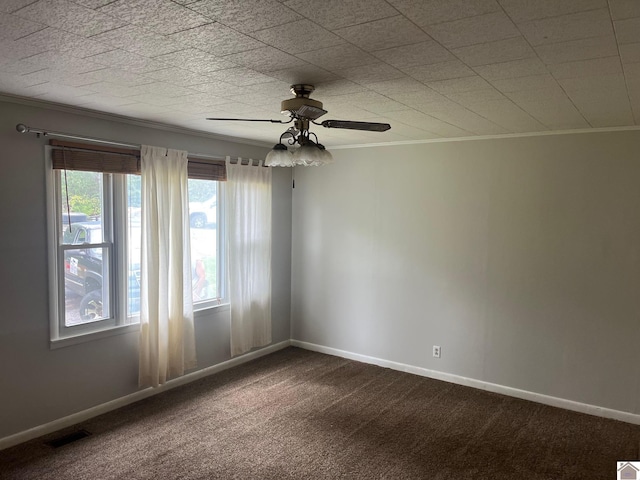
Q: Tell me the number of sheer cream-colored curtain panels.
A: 2